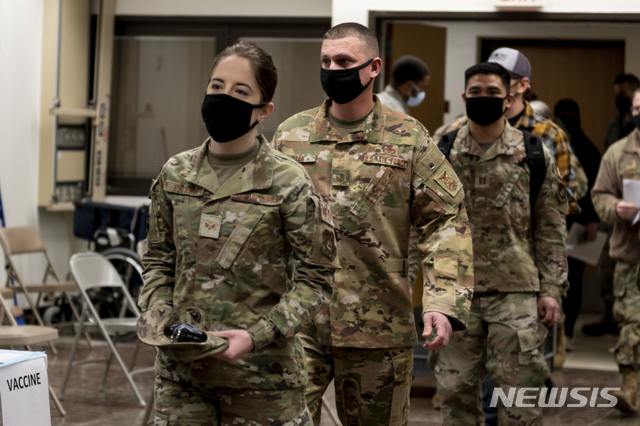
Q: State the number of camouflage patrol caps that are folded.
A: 1